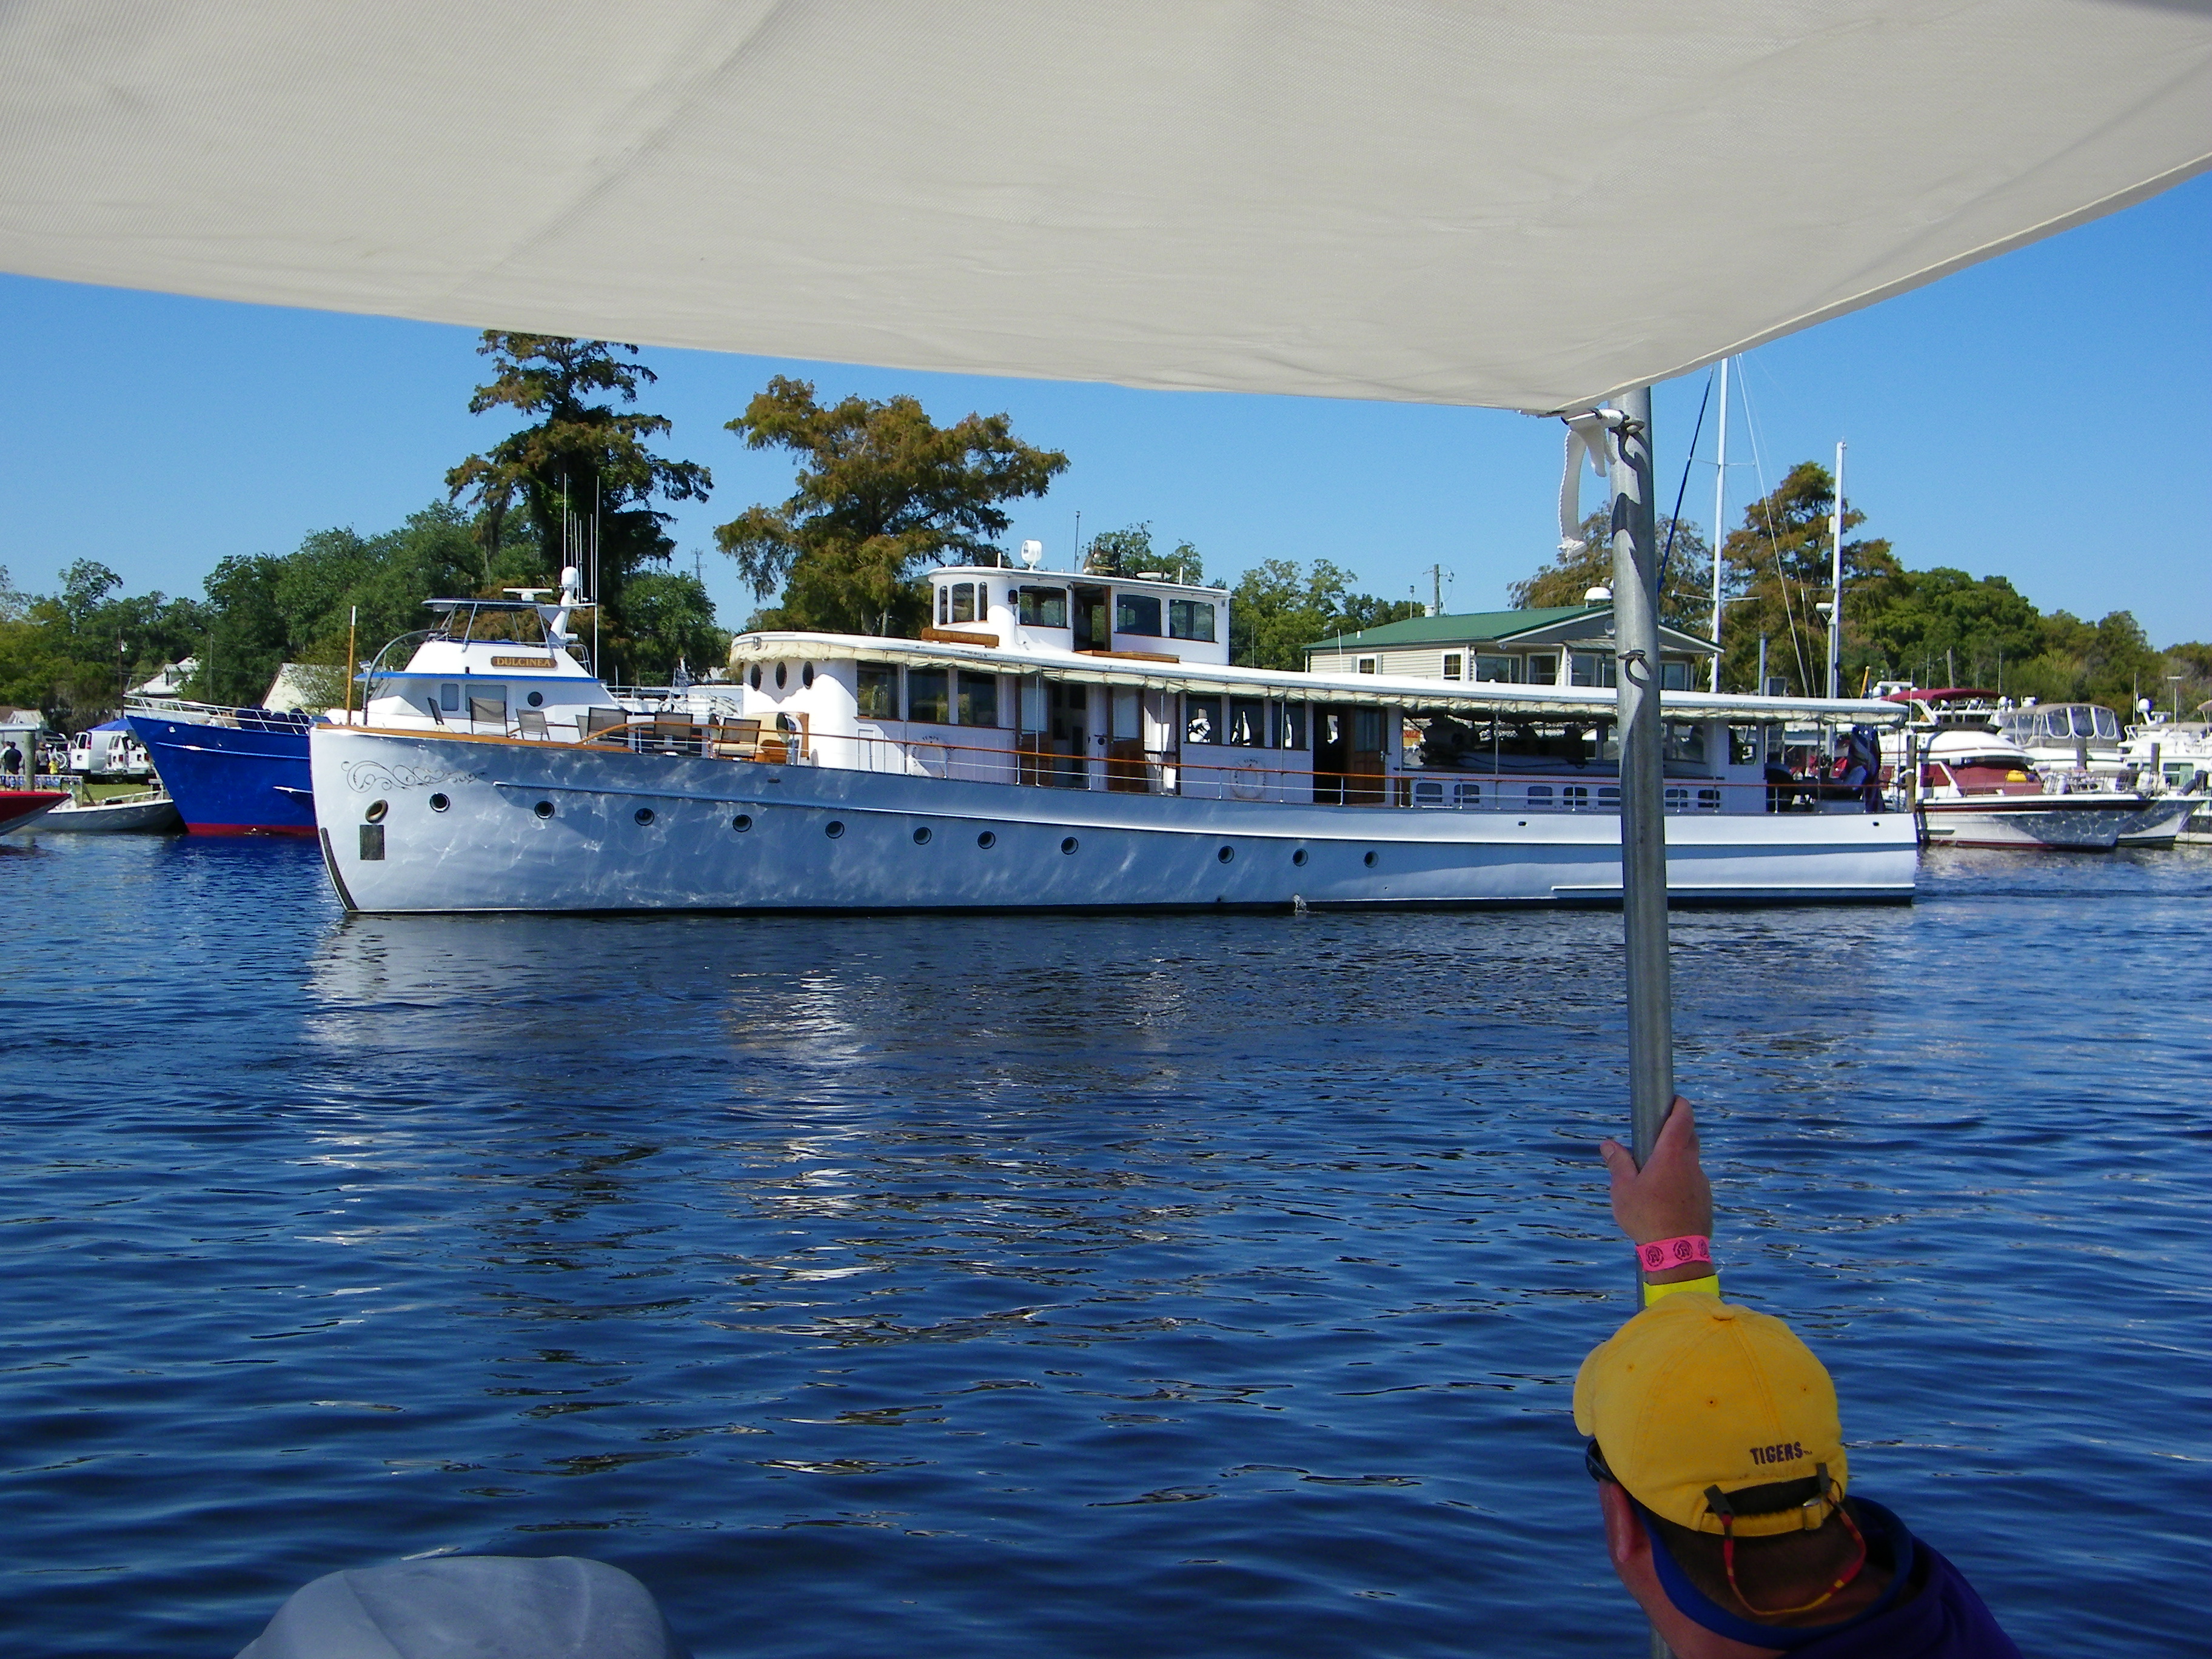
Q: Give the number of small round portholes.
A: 11